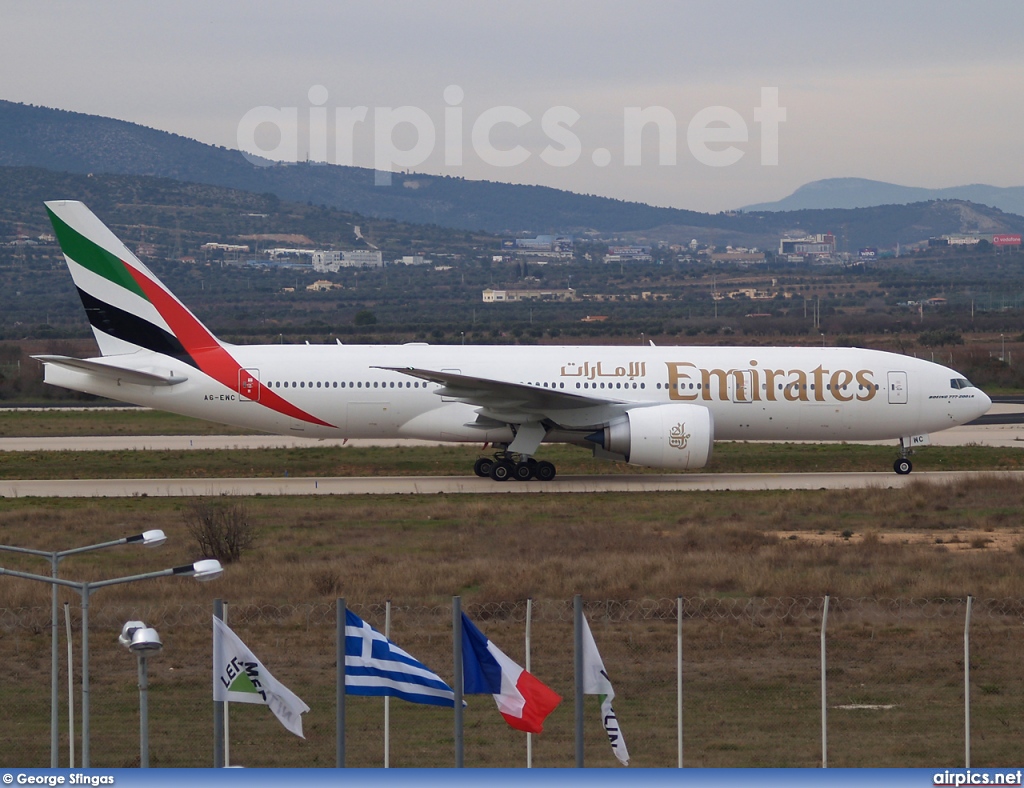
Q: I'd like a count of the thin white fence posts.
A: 7